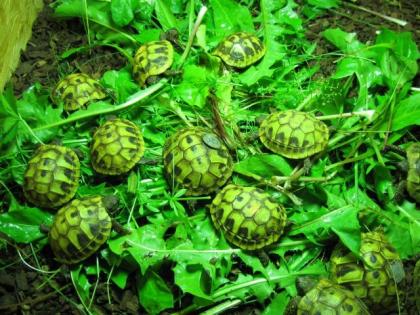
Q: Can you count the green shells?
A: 12